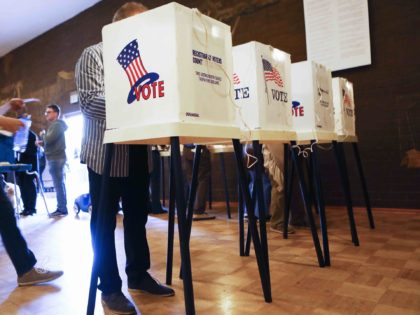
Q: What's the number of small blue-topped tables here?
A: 1